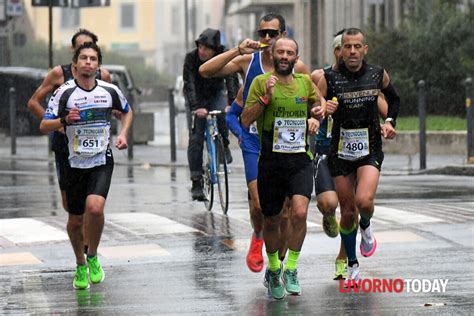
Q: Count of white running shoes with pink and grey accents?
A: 2